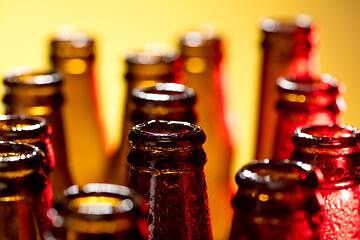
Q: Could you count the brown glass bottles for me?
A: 13